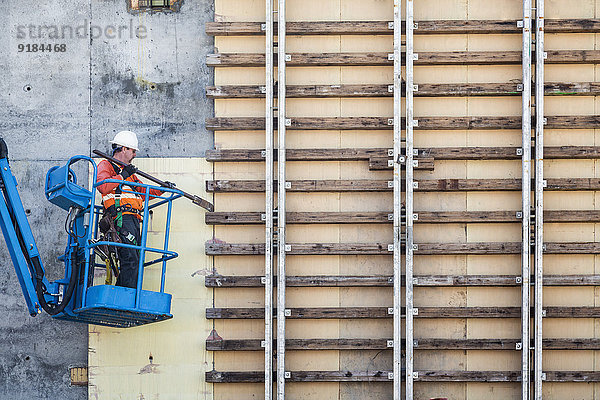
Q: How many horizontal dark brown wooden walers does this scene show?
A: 12